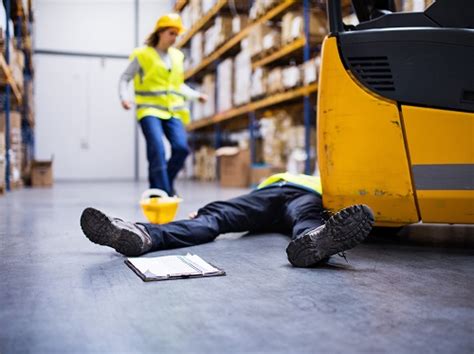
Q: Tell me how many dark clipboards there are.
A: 1